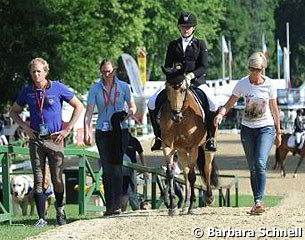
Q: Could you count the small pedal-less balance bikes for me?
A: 0